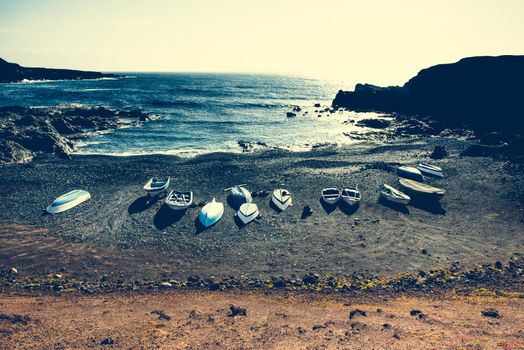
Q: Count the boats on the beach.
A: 13